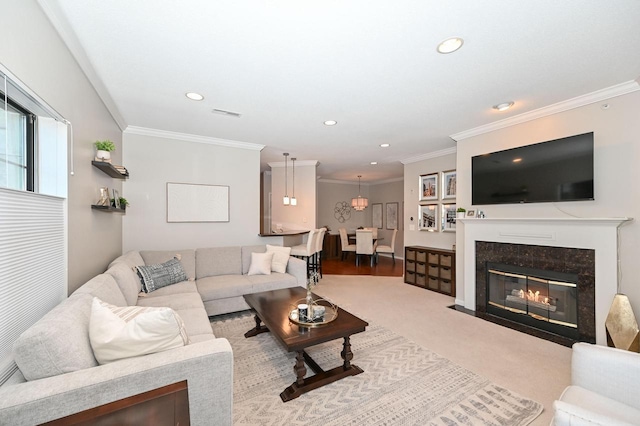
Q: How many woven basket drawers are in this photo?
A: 12